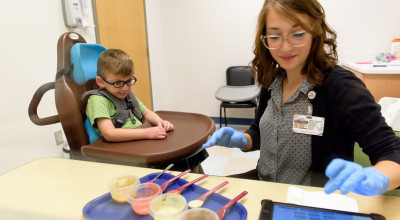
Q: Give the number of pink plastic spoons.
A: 4